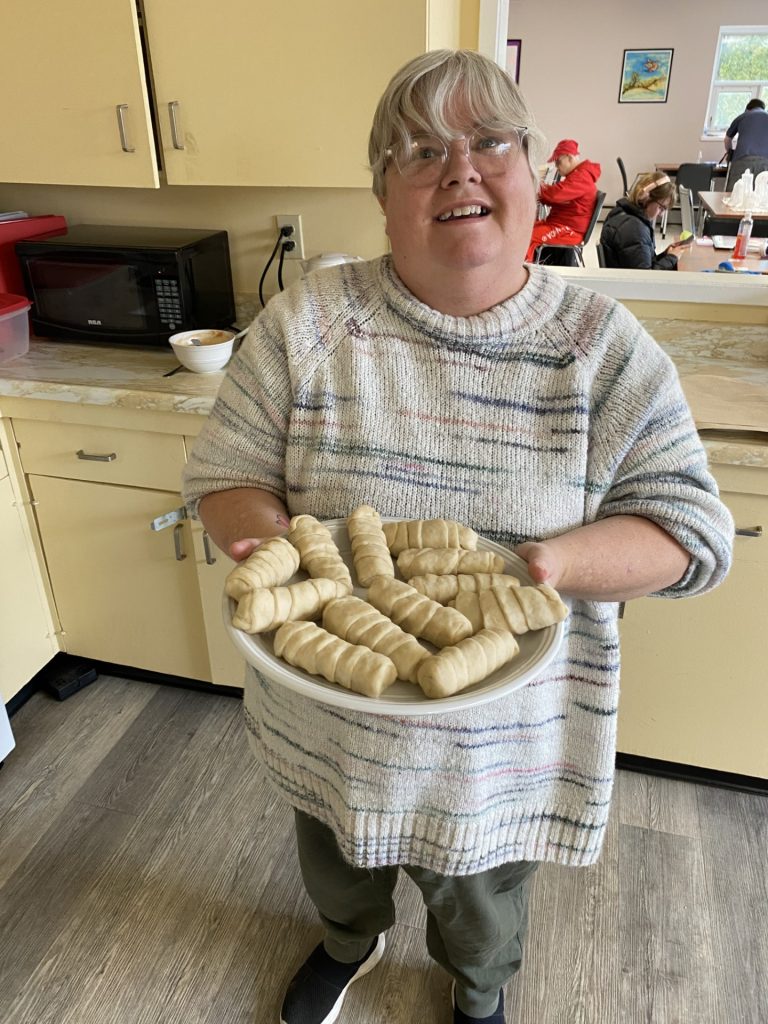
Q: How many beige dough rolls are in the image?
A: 12